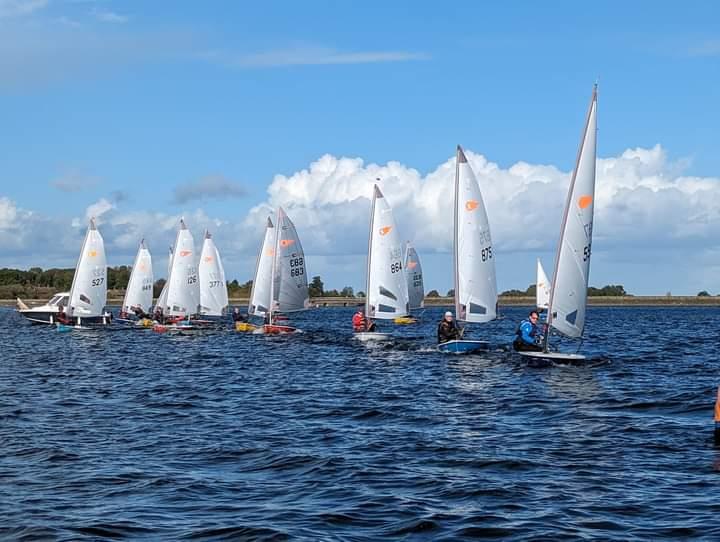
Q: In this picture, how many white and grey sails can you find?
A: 12